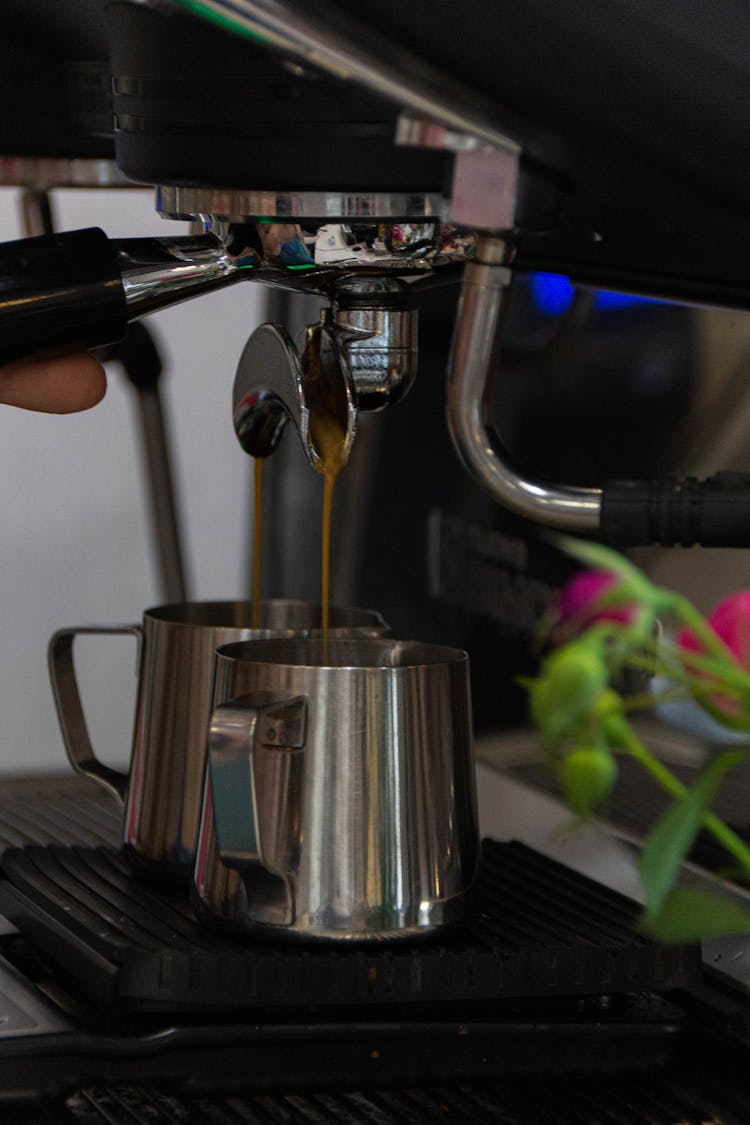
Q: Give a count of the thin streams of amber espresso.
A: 2